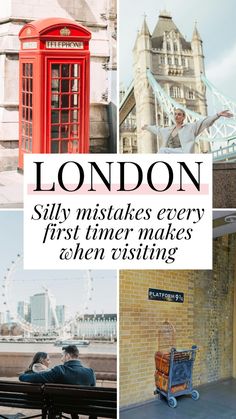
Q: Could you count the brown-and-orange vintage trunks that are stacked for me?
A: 2